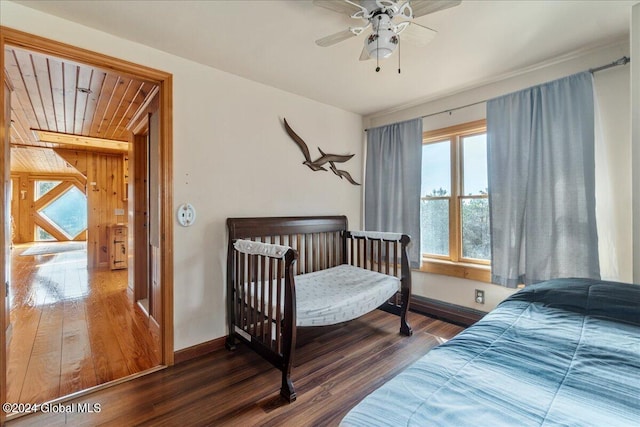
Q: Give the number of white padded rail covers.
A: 2